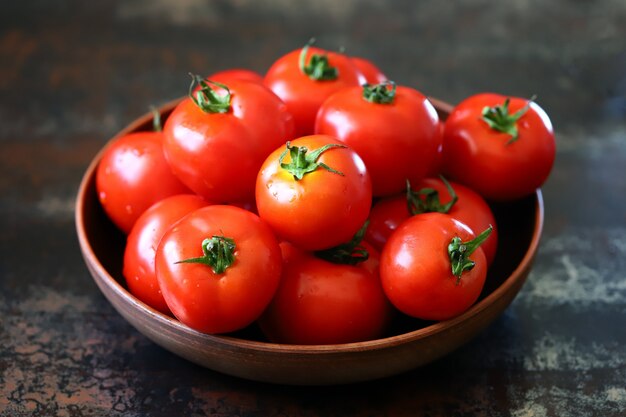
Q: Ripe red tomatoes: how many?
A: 13